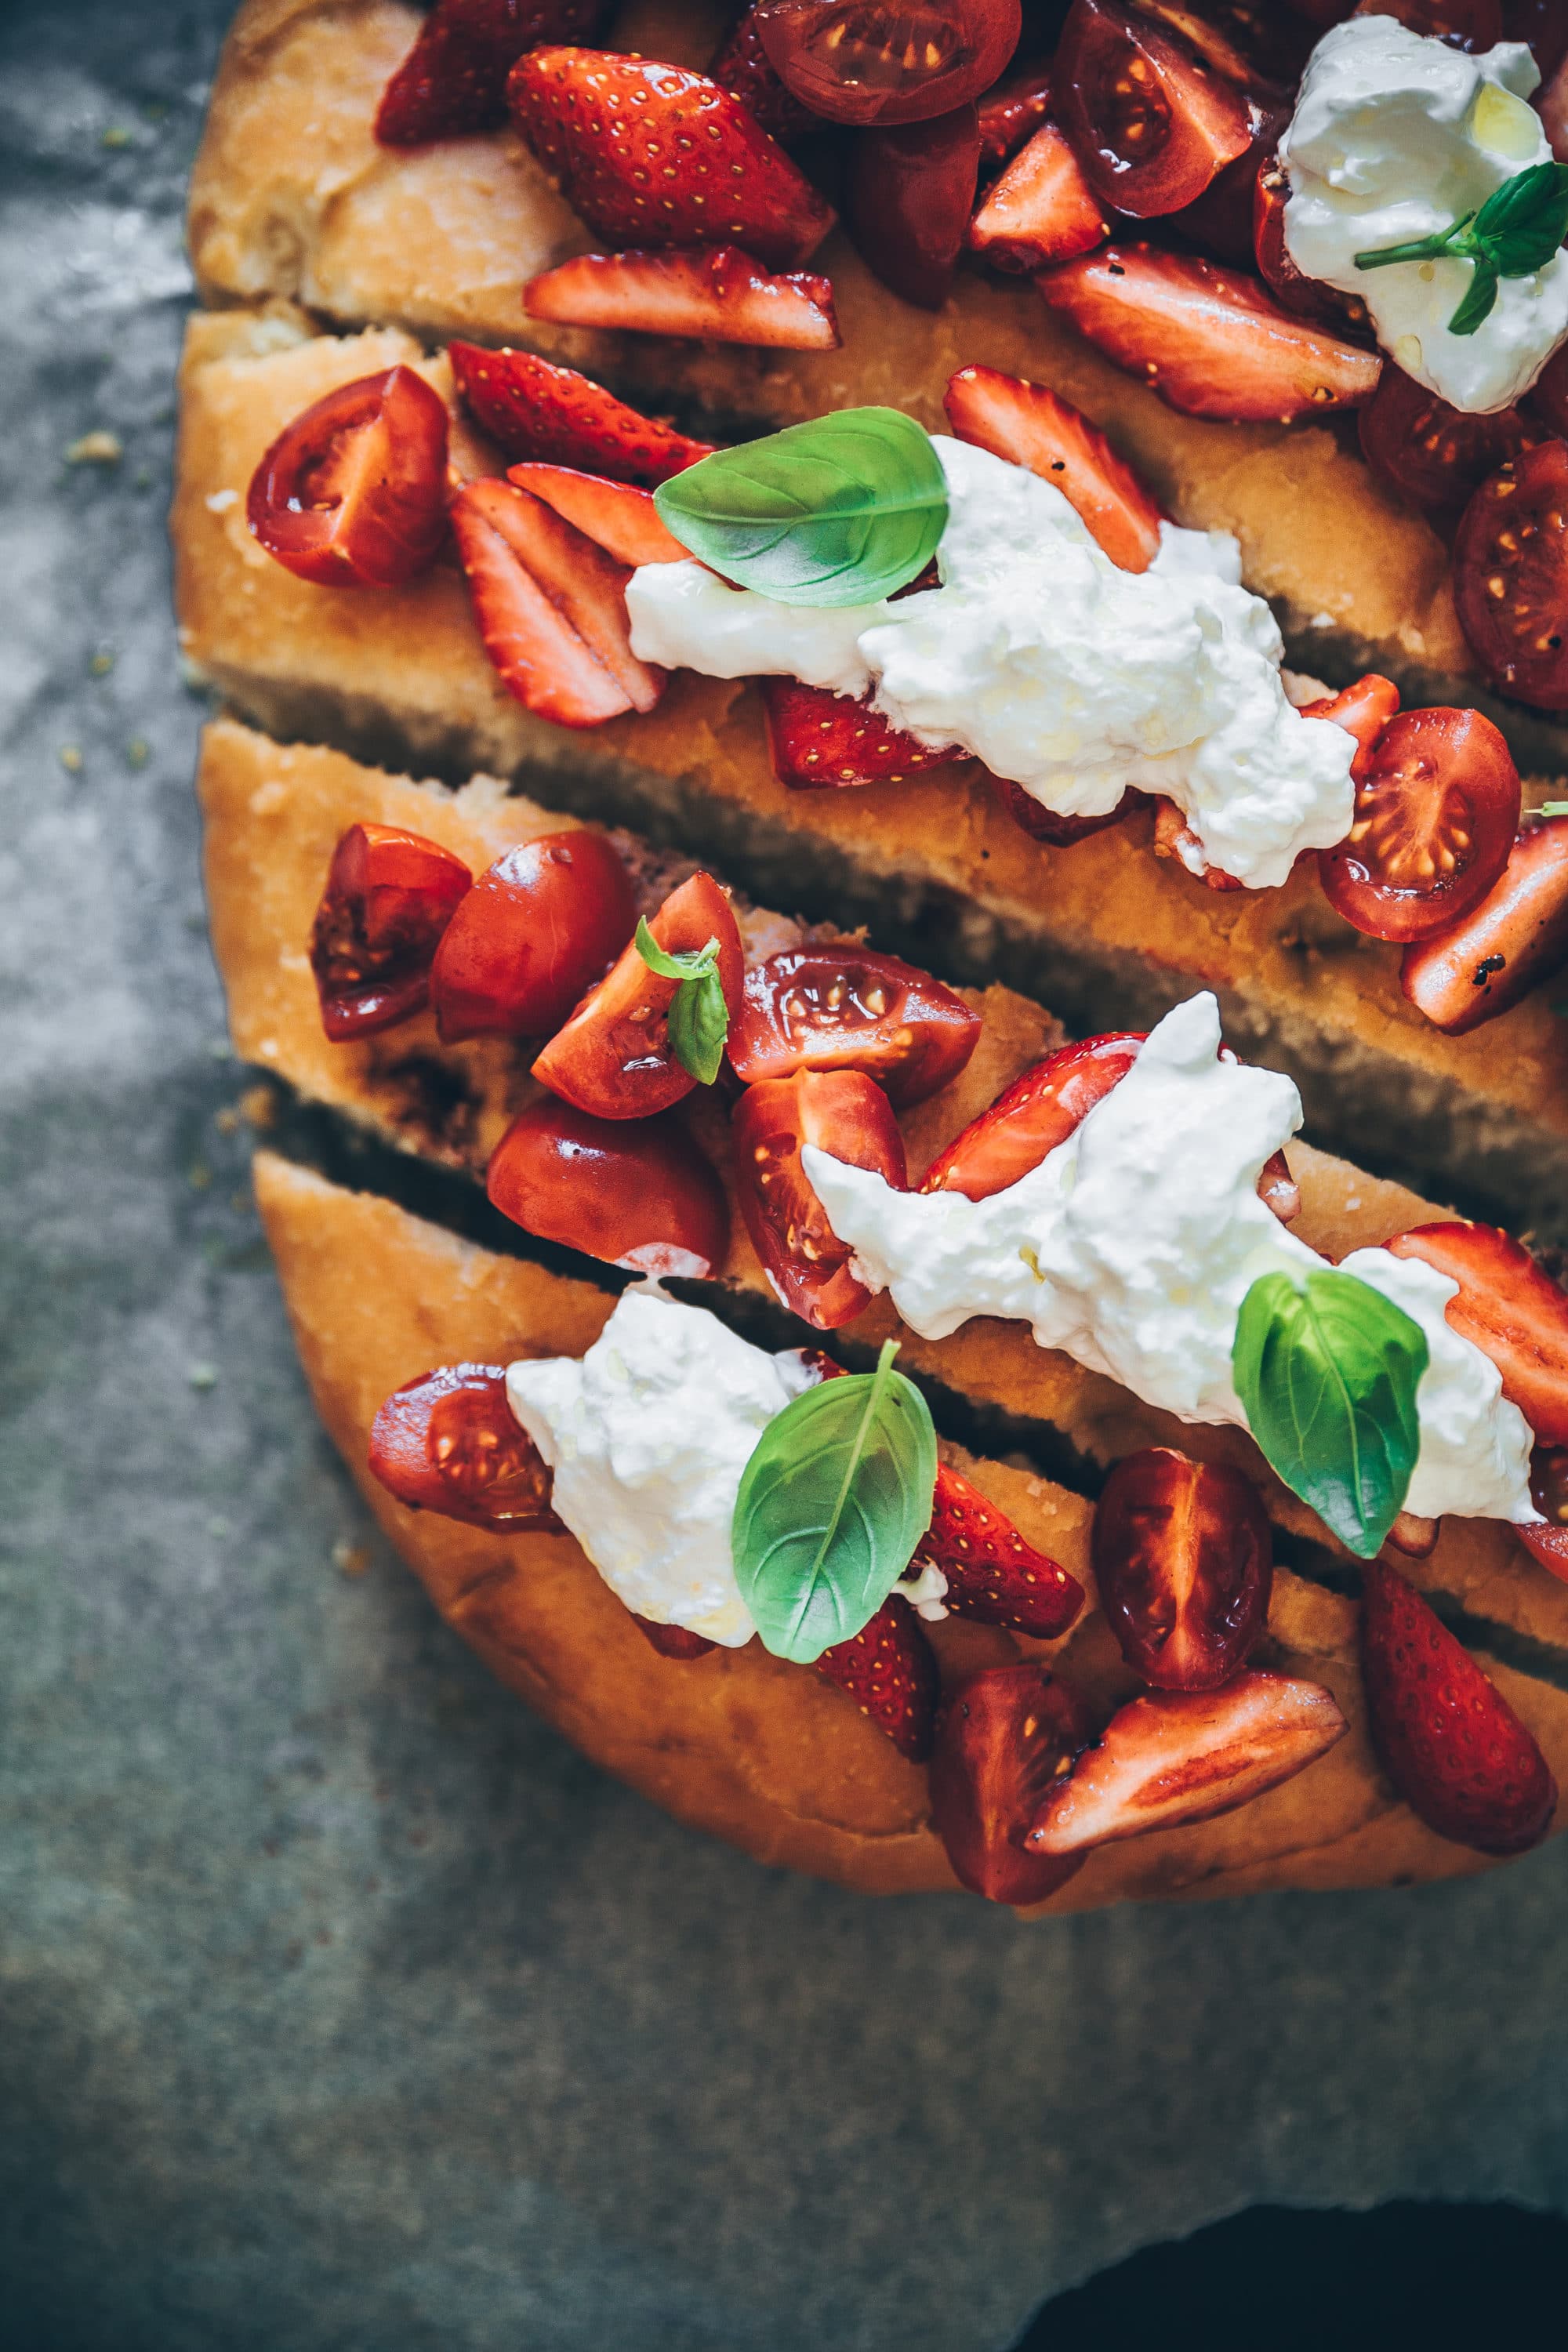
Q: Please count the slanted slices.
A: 4